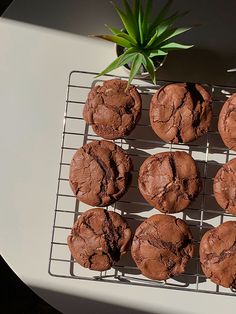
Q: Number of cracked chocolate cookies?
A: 9